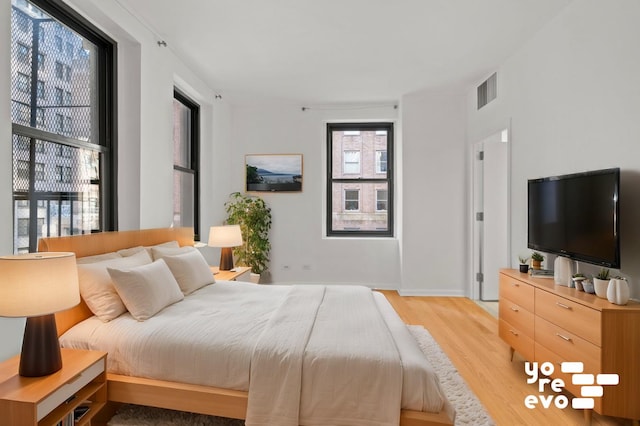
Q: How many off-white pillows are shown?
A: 6